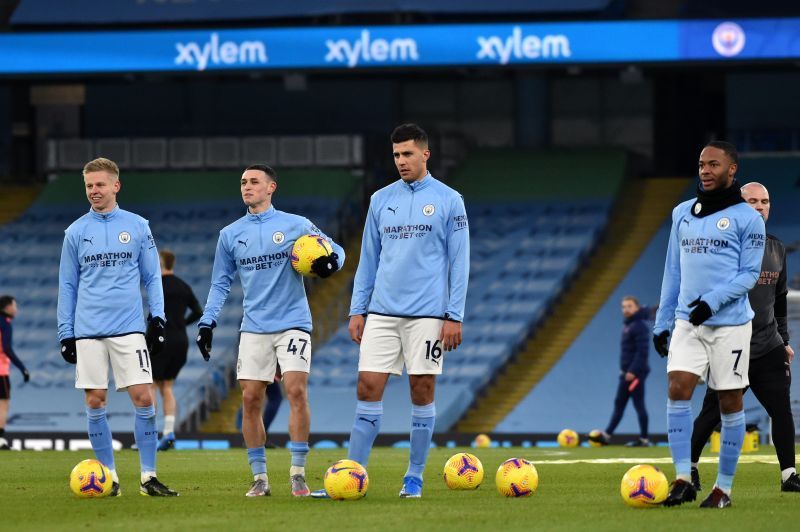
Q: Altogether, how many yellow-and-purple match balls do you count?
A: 9